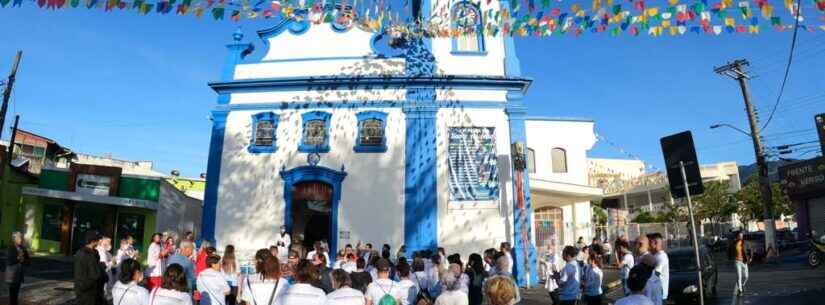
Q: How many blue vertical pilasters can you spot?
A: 3